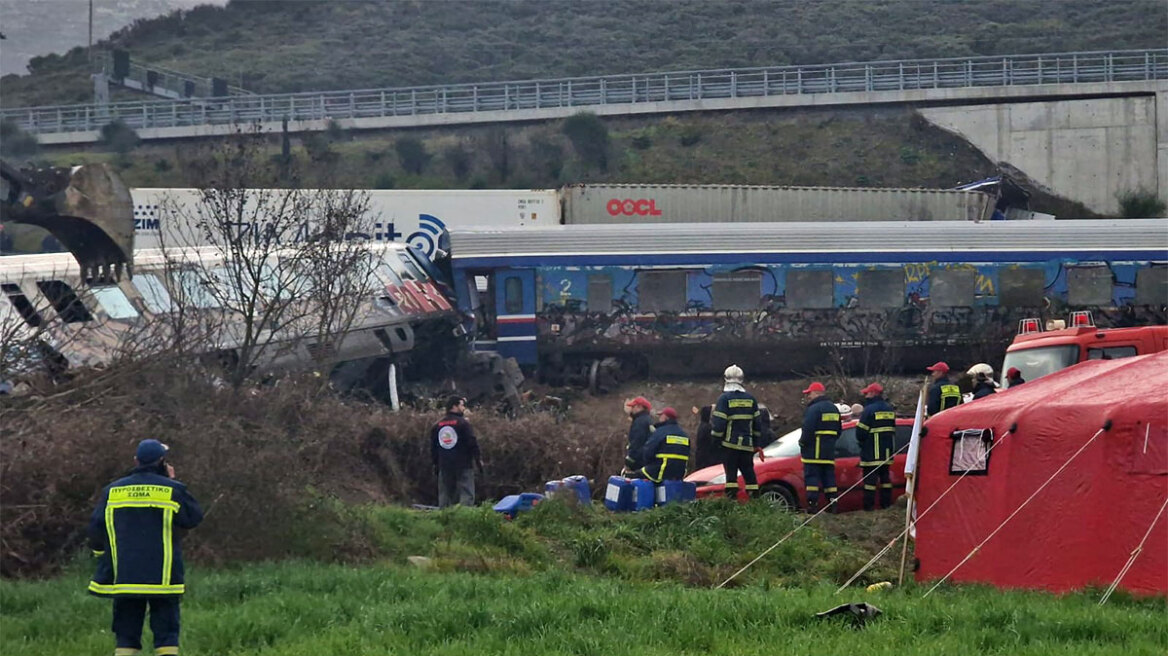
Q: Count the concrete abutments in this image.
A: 1